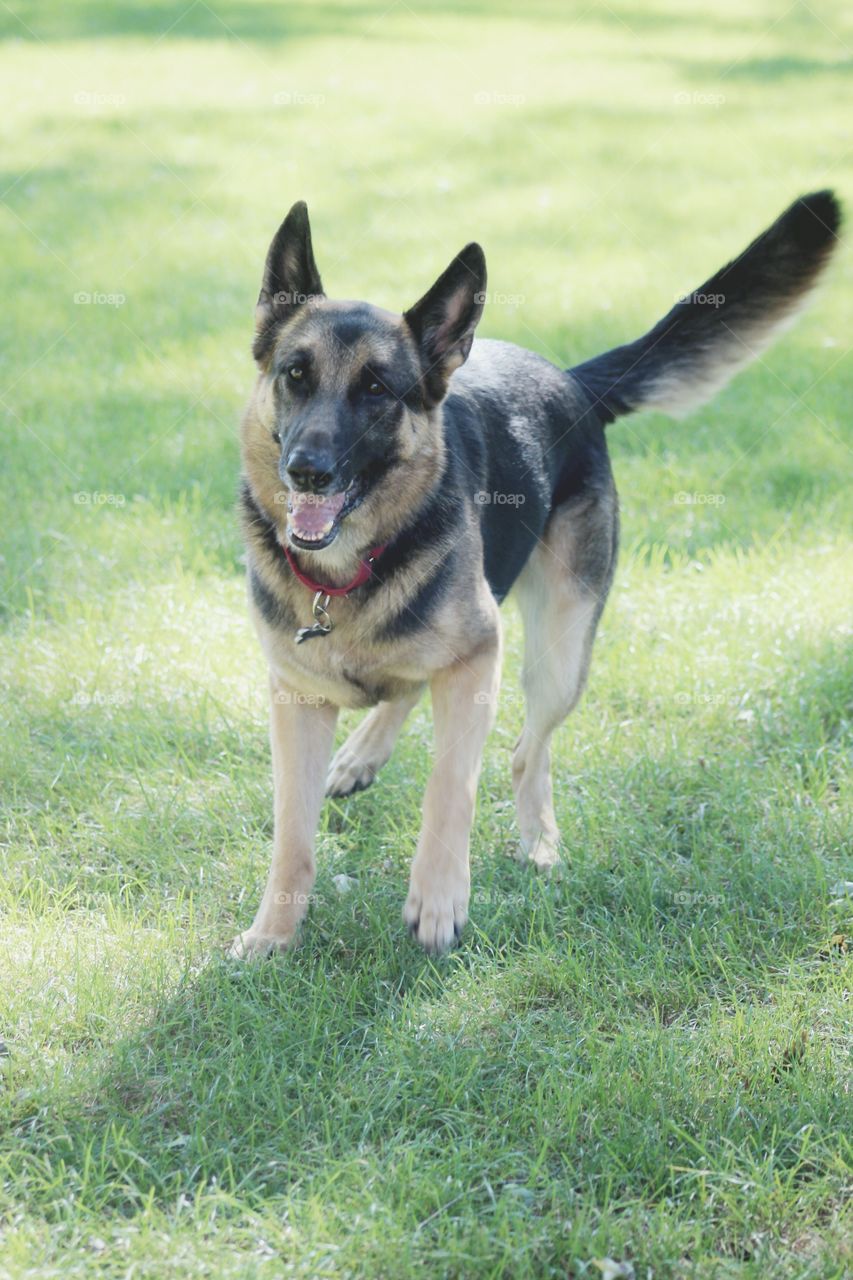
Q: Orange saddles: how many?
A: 0